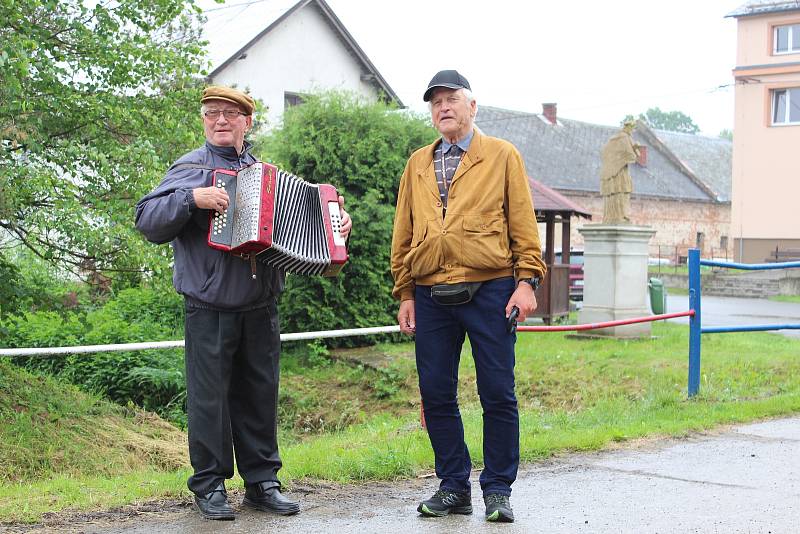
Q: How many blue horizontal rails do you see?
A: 2